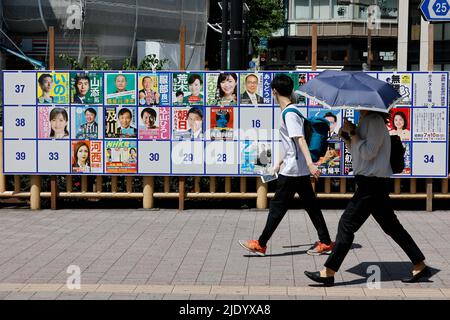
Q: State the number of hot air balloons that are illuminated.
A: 0